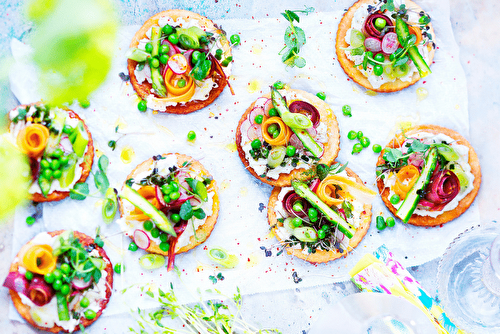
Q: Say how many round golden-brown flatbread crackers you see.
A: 8